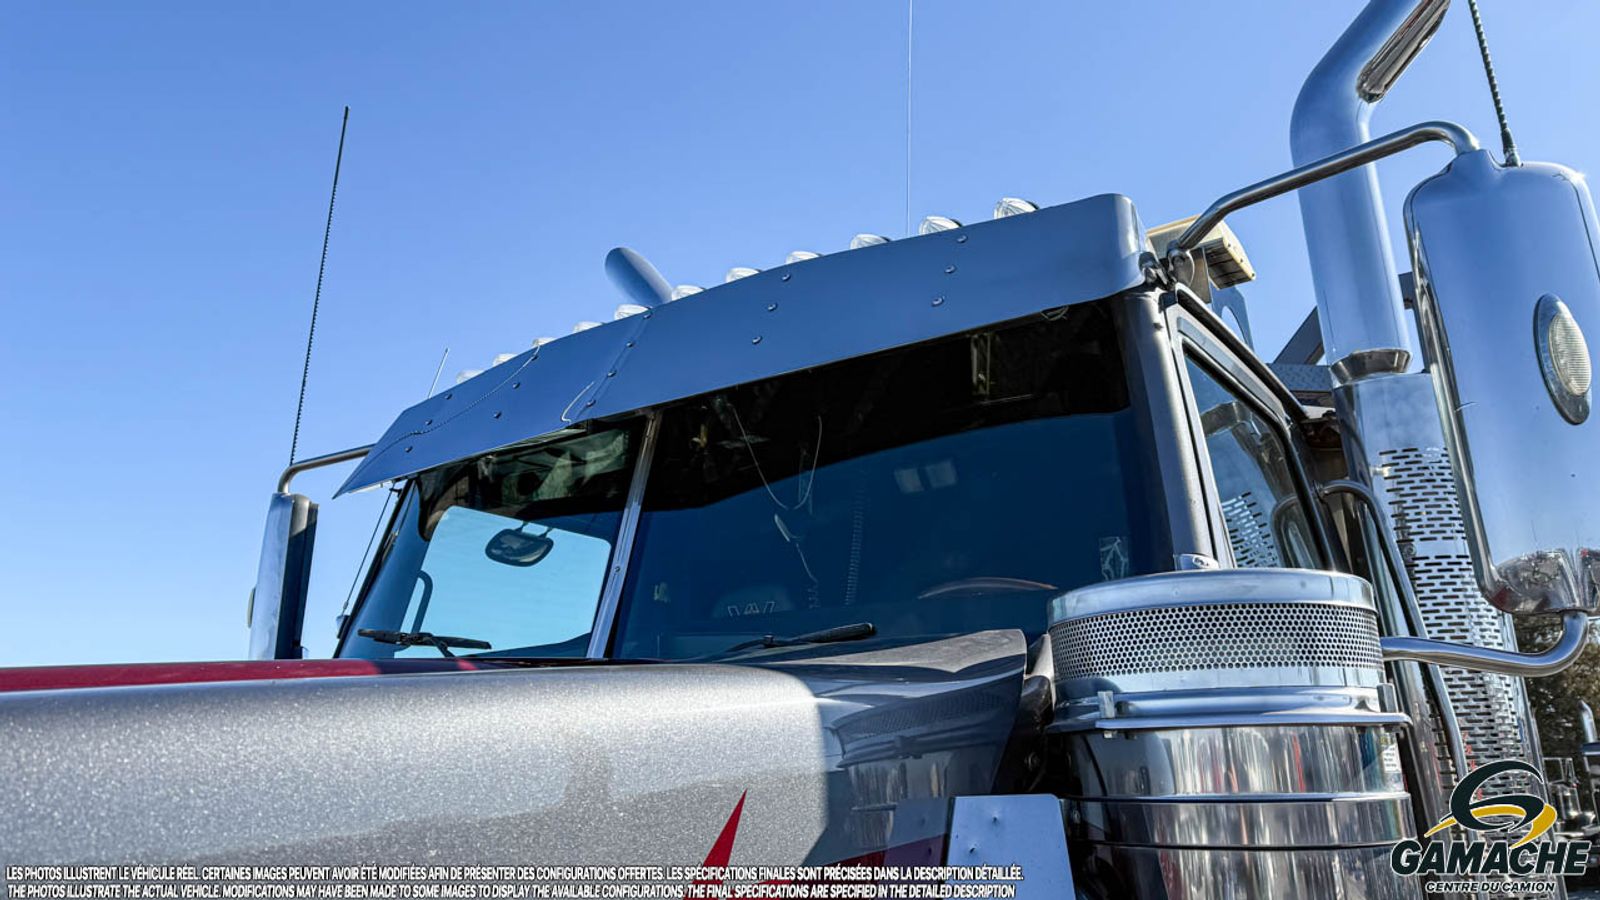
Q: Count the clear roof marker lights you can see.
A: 11